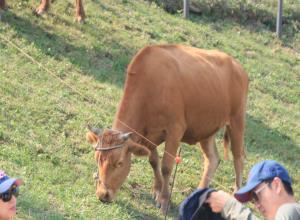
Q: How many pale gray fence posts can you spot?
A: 2